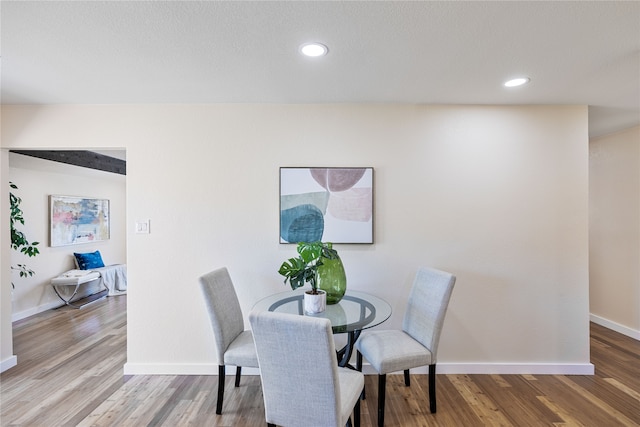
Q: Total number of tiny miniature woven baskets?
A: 0